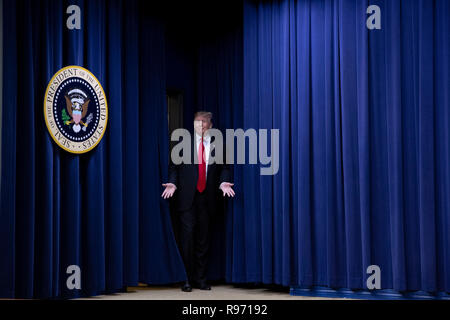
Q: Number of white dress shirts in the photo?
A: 1